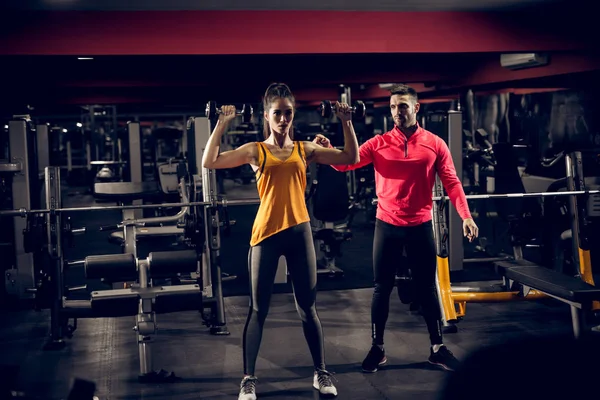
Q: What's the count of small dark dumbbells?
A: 2